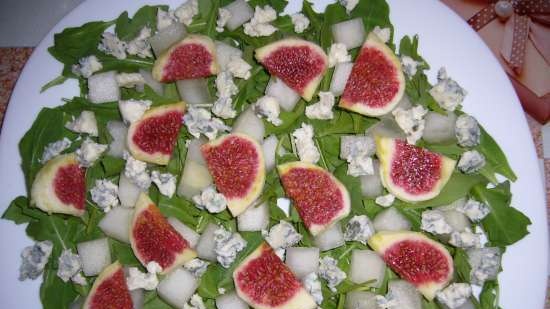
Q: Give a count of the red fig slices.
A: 12